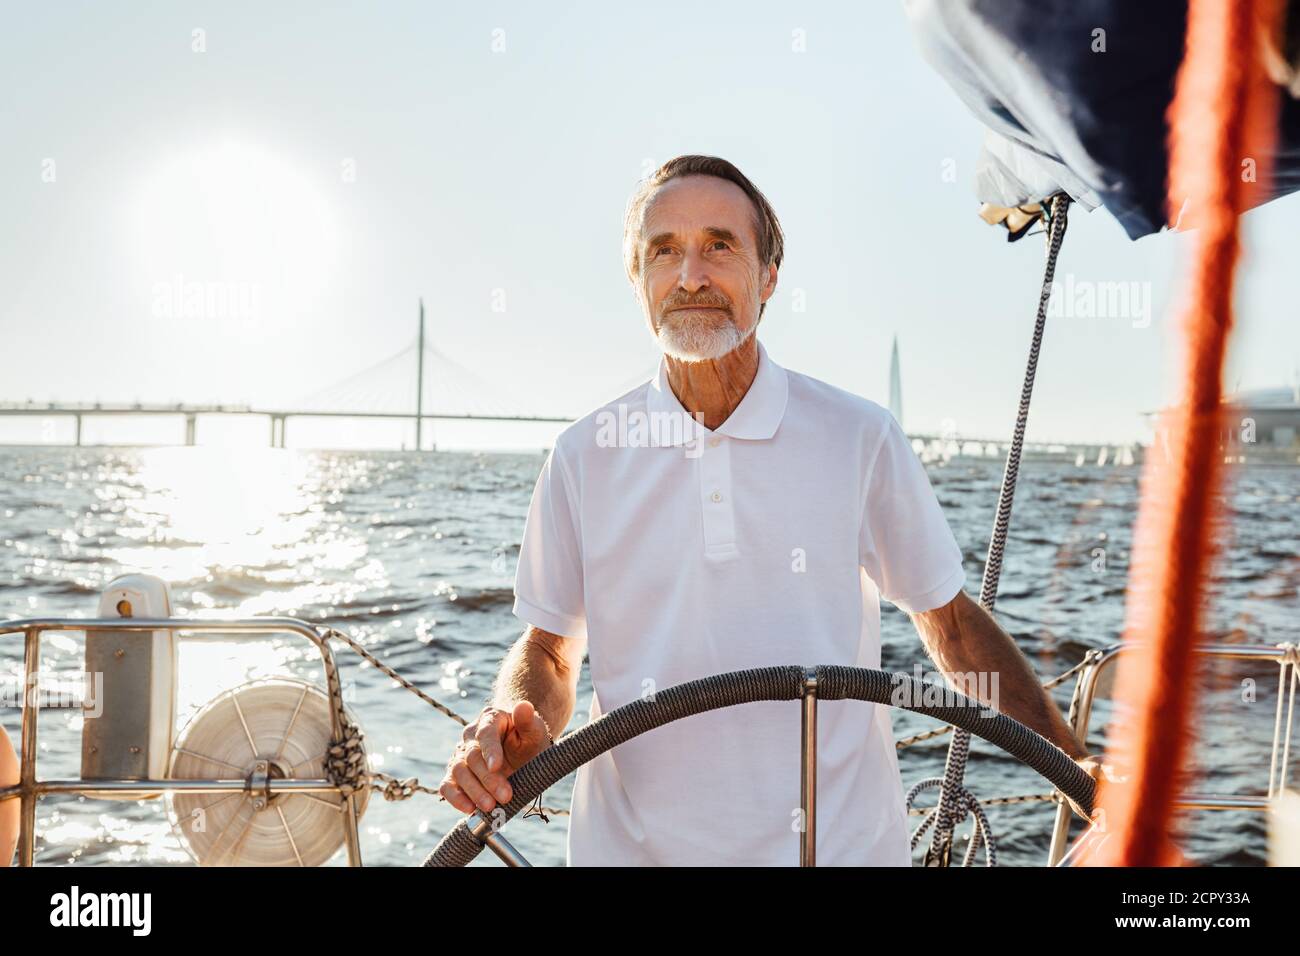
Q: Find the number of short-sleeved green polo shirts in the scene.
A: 0